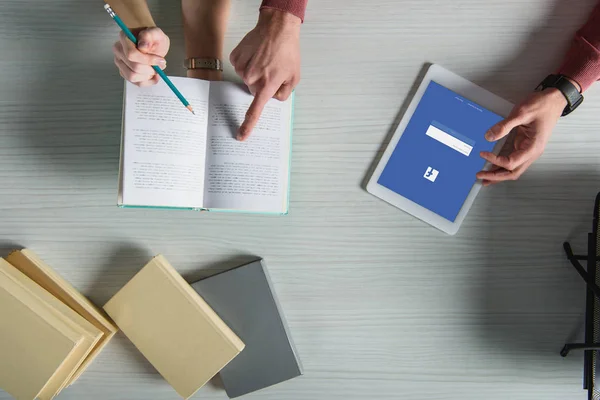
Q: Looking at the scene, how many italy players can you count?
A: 0